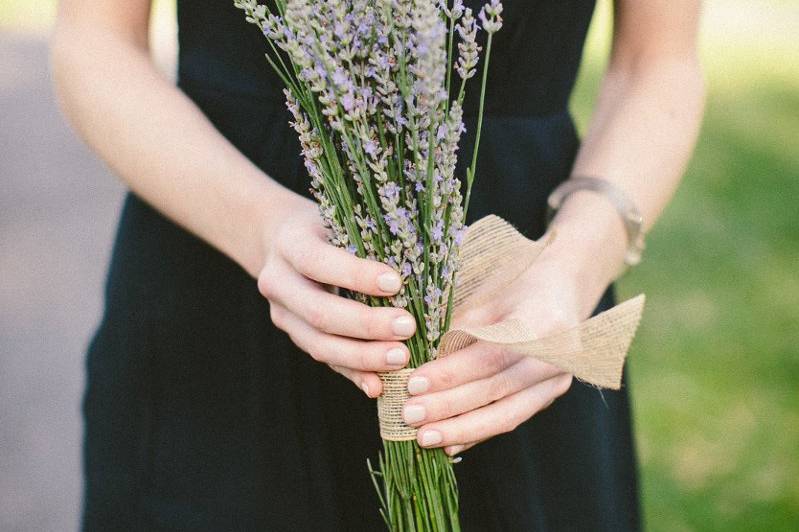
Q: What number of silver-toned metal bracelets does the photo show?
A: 1